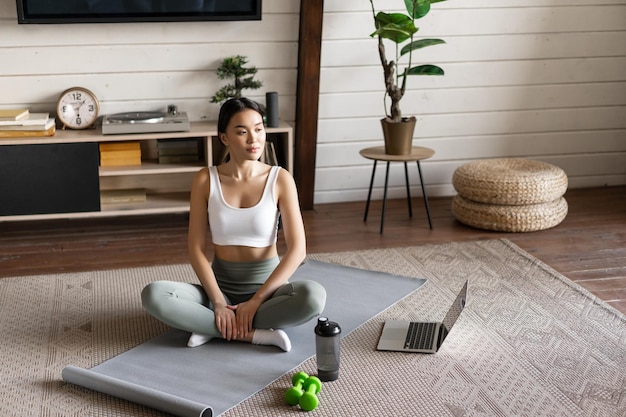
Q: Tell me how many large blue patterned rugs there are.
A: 0